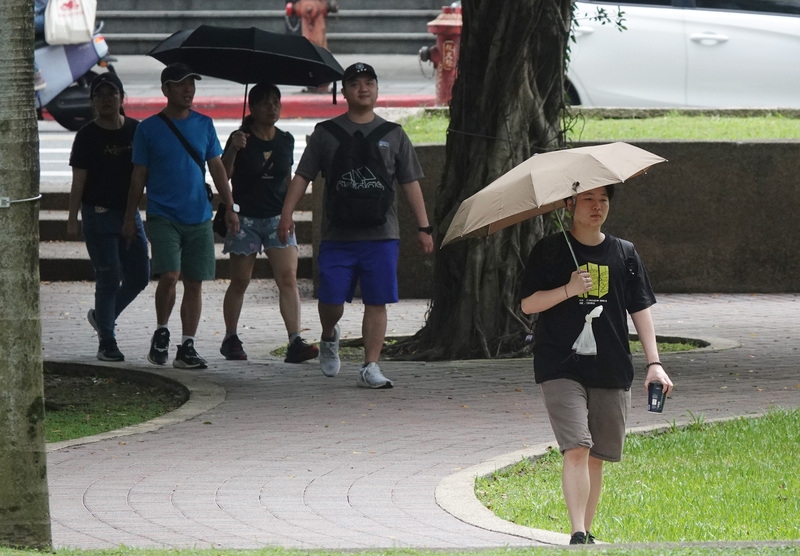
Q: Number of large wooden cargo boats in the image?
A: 0